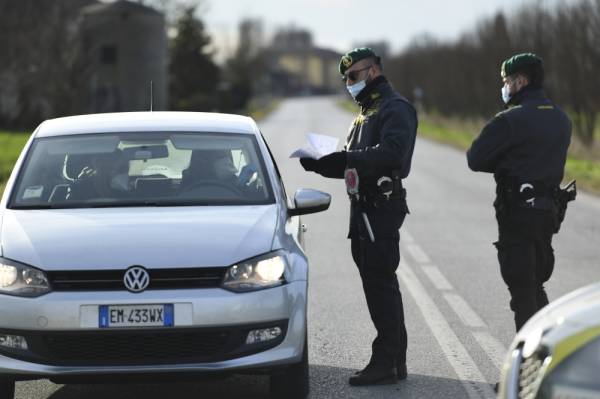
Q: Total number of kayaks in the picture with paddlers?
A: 0